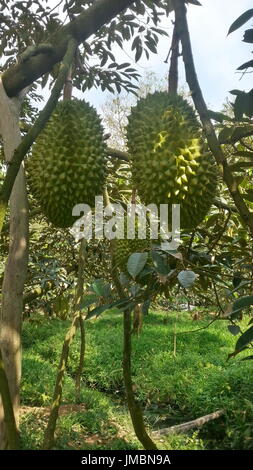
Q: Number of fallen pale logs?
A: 1